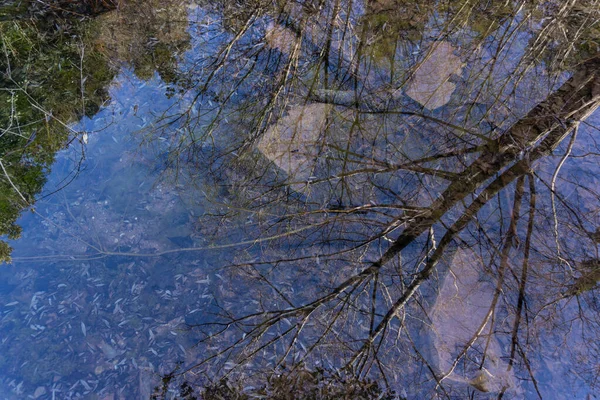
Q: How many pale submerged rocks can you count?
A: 4